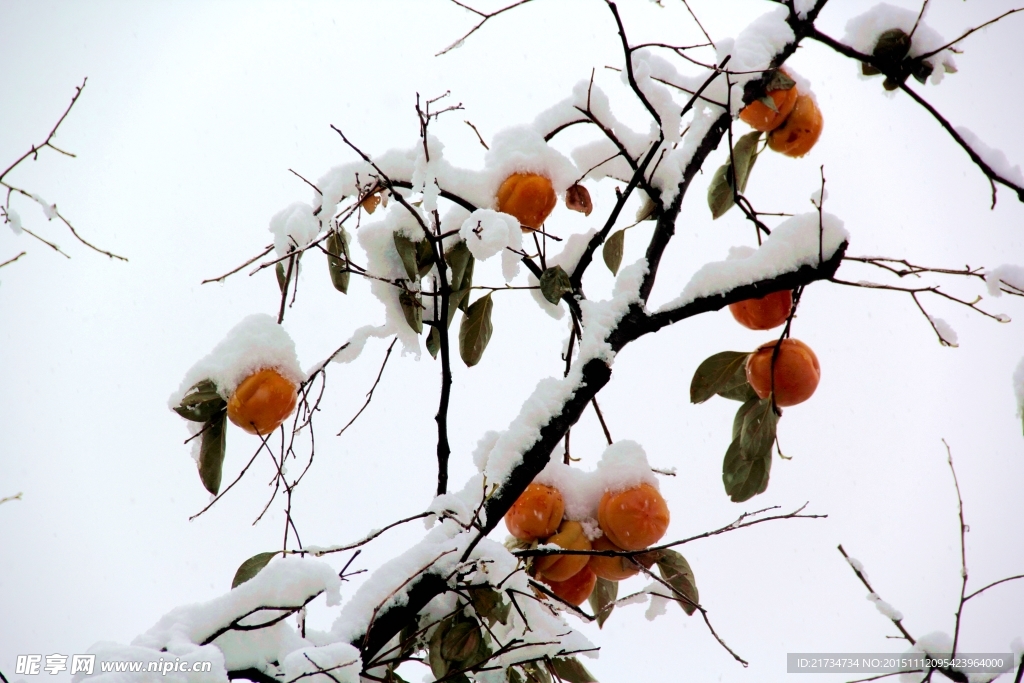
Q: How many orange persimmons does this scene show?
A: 11